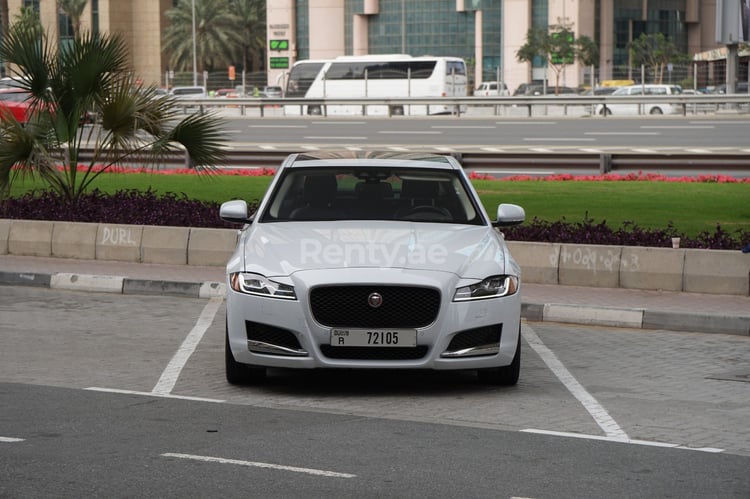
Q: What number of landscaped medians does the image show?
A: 1